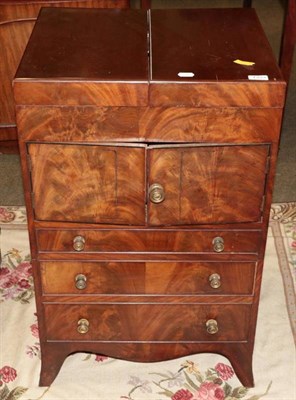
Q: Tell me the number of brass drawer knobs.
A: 6